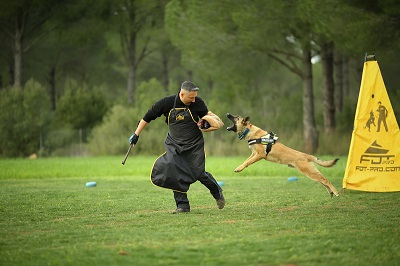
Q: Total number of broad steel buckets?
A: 0